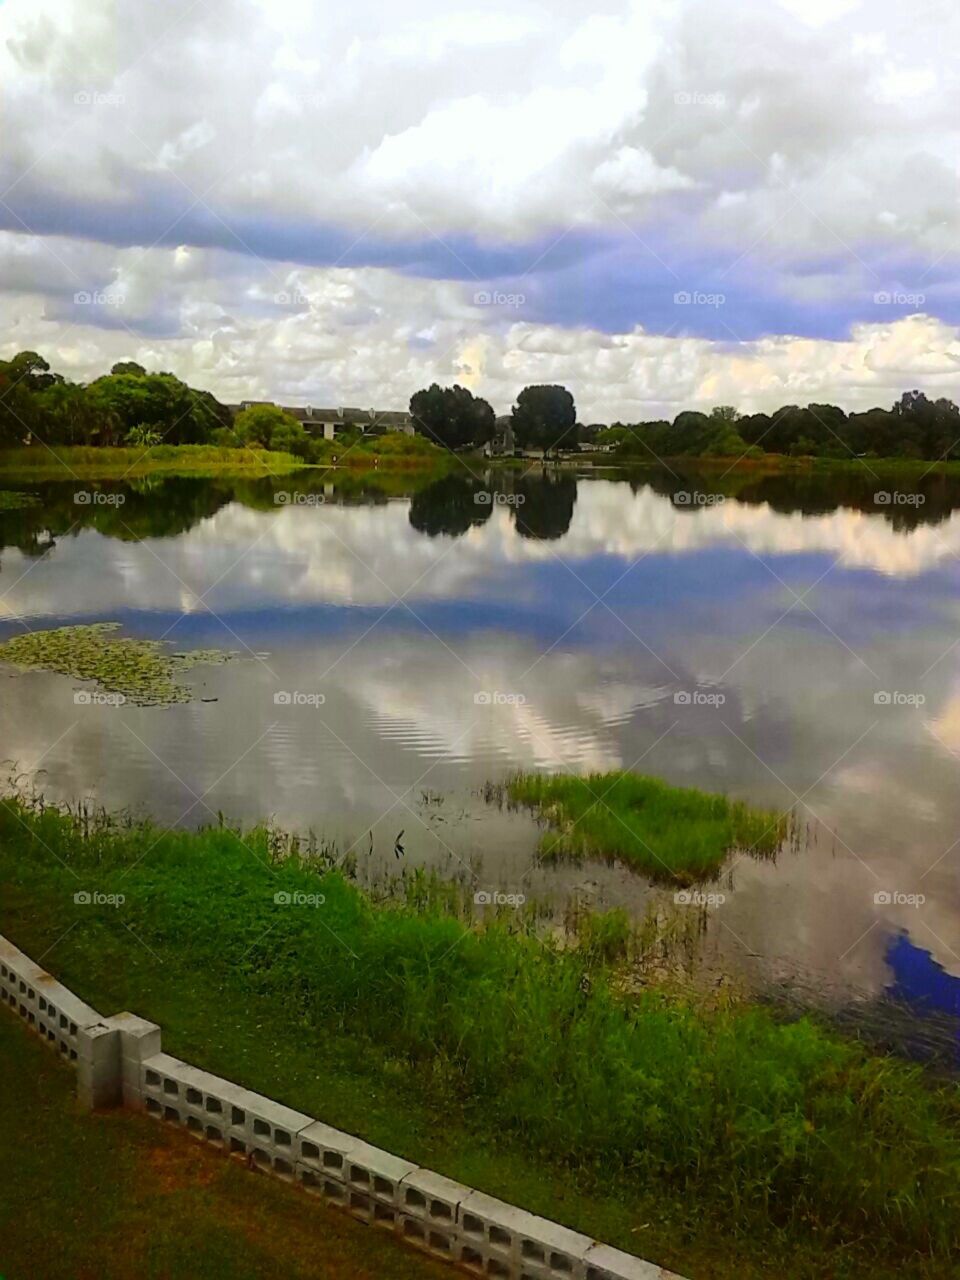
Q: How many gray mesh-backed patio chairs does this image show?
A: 0